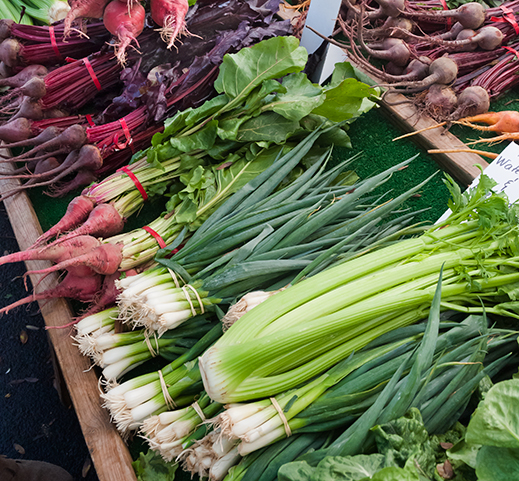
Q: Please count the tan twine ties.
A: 6